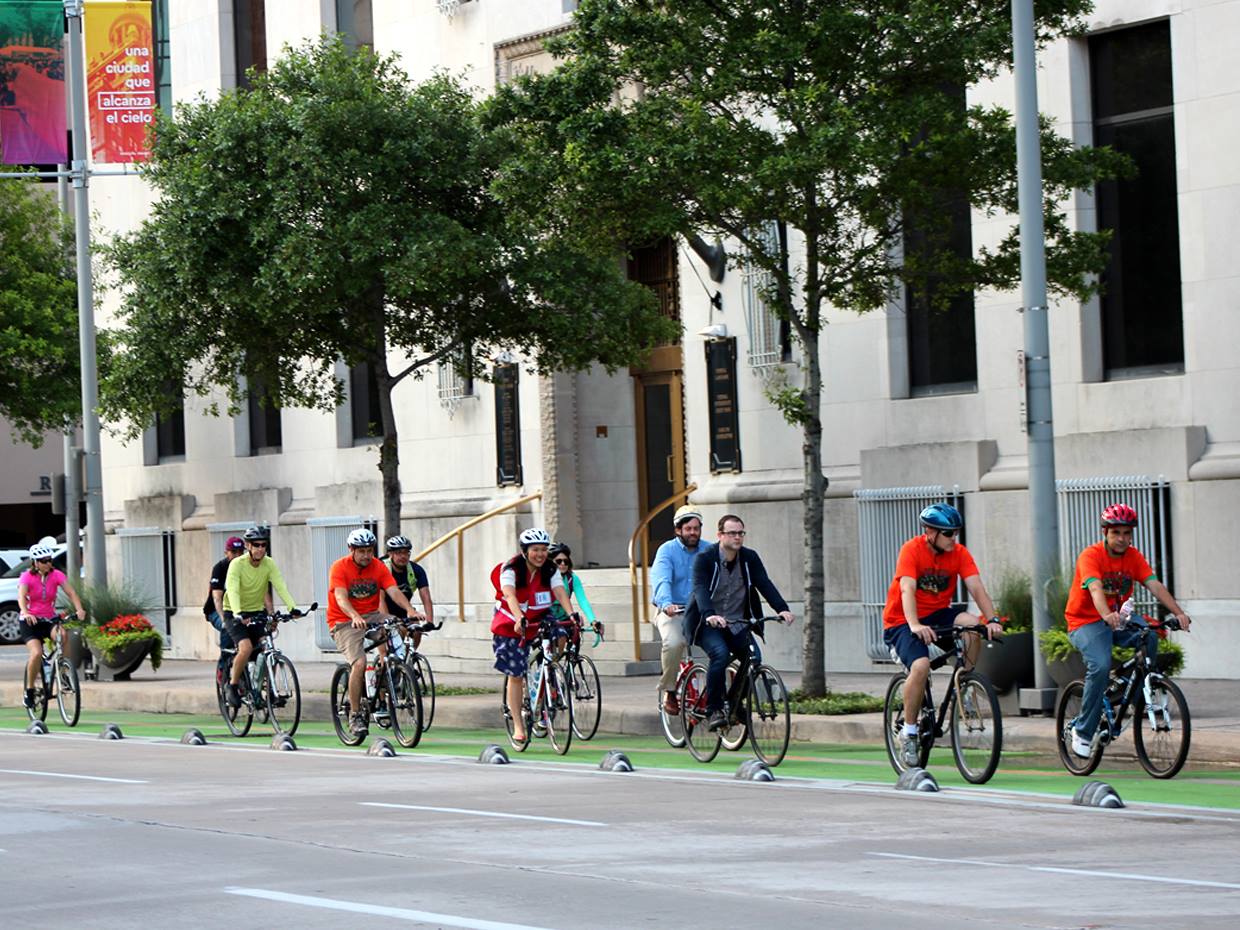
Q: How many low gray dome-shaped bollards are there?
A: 10